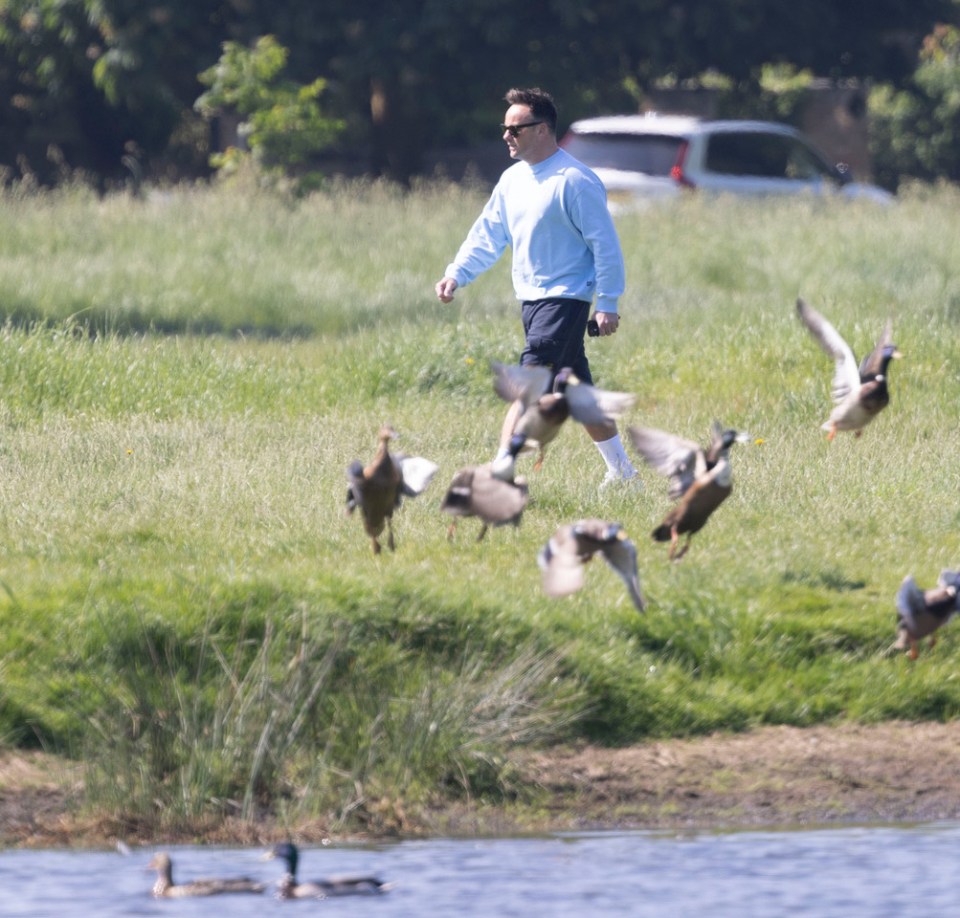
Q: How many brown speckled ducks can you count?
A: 2